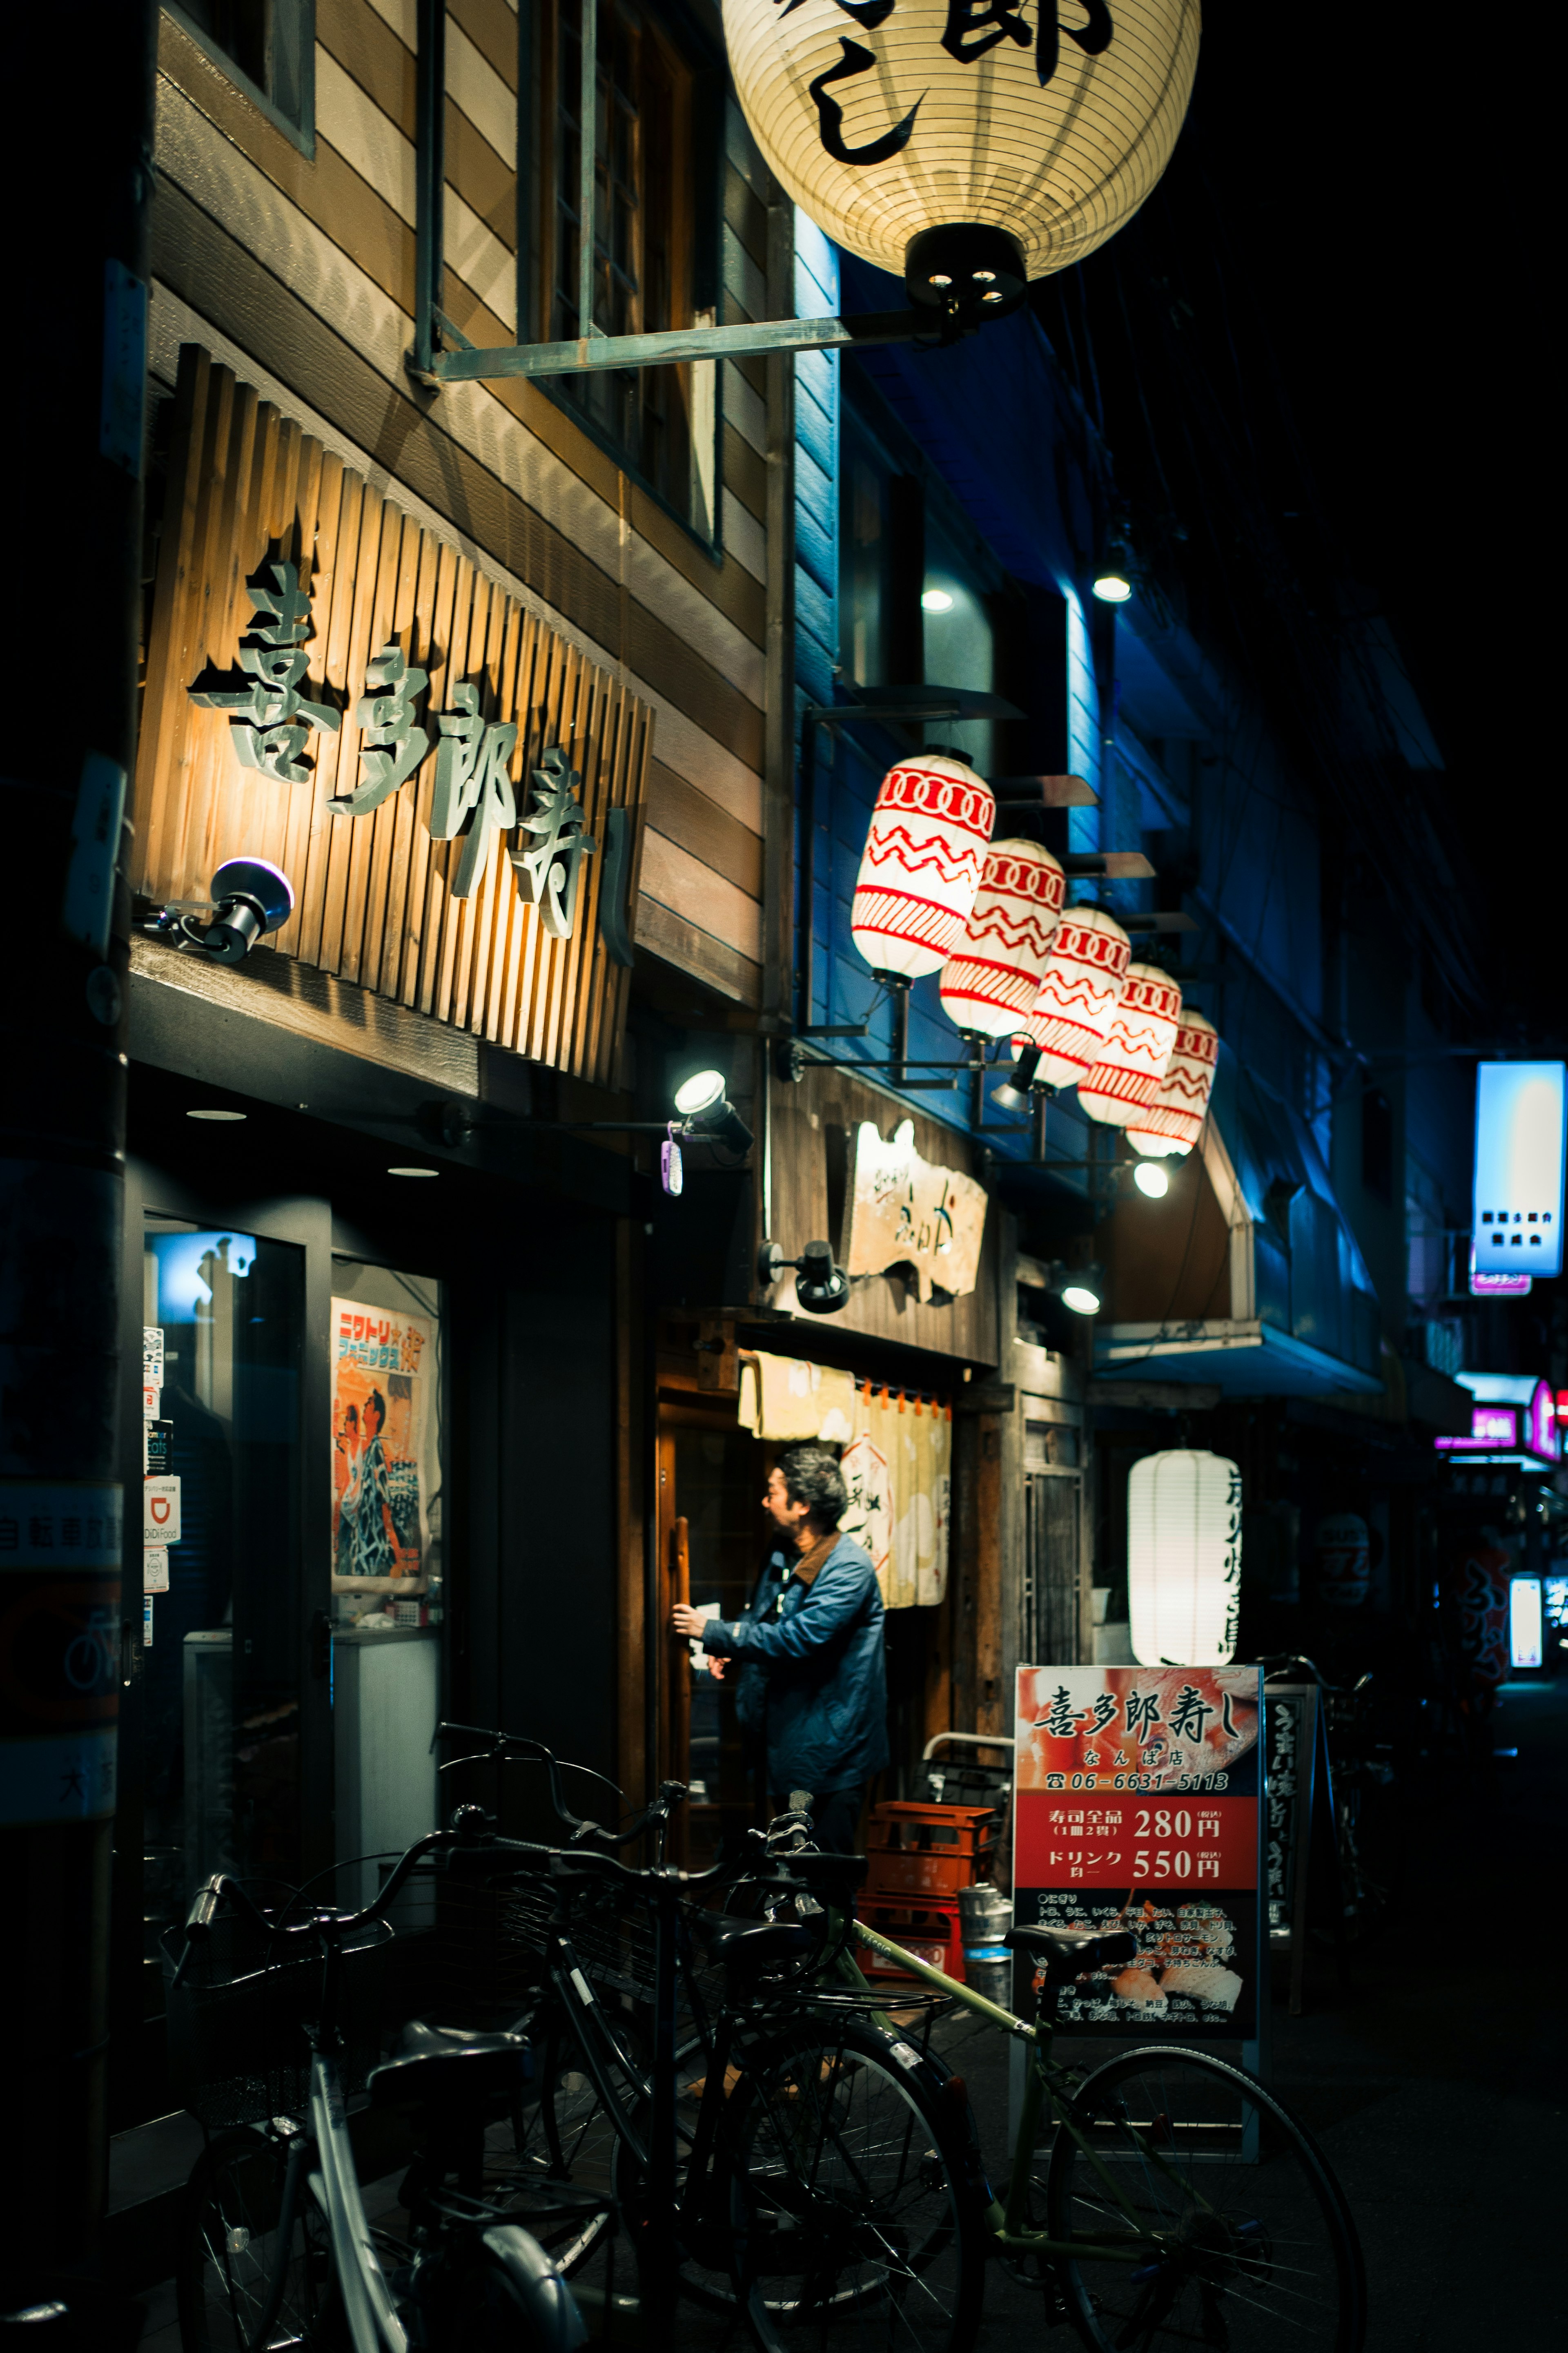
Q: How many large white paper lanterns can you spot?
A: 2